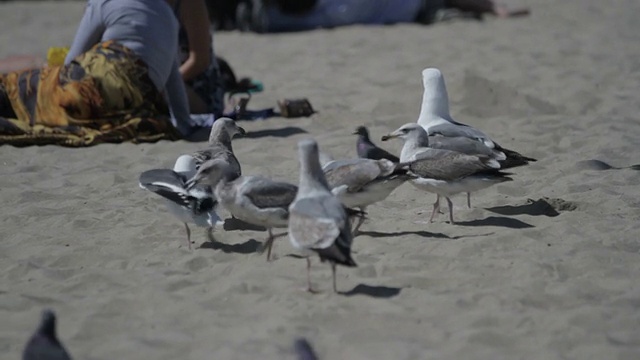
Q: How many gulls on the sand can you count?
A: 7